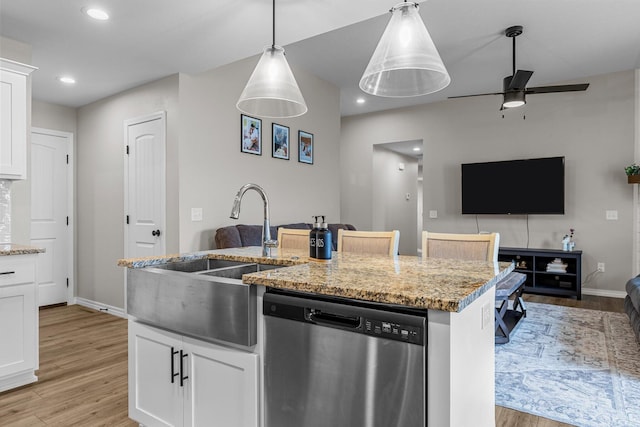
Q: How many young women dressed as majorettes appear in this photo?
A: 0